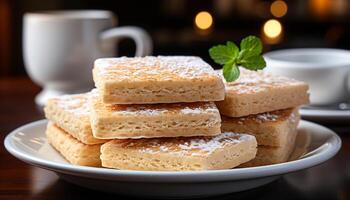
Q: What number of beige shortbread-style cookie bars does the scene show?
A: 8